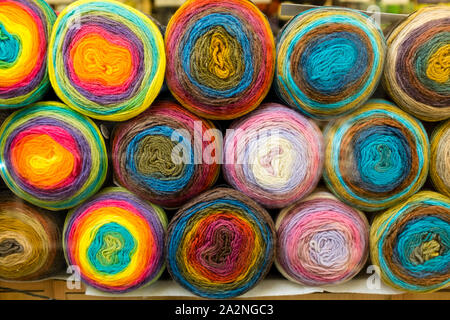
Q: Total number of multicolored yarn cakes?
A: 15